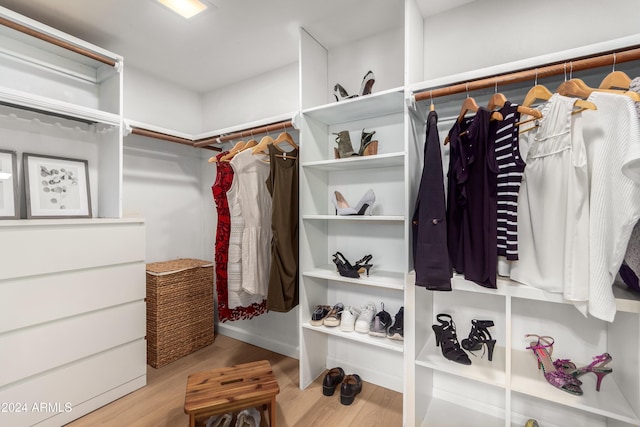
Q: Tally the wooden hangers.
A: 11